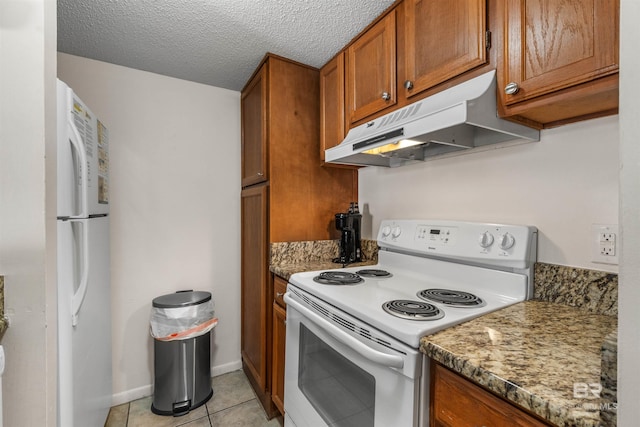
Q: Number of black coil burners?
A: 4